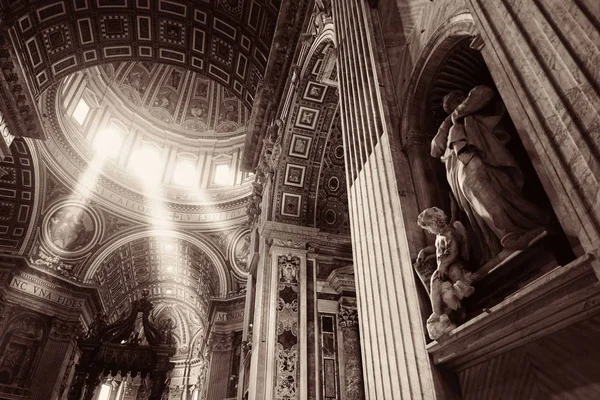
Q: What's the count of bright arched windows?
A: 5